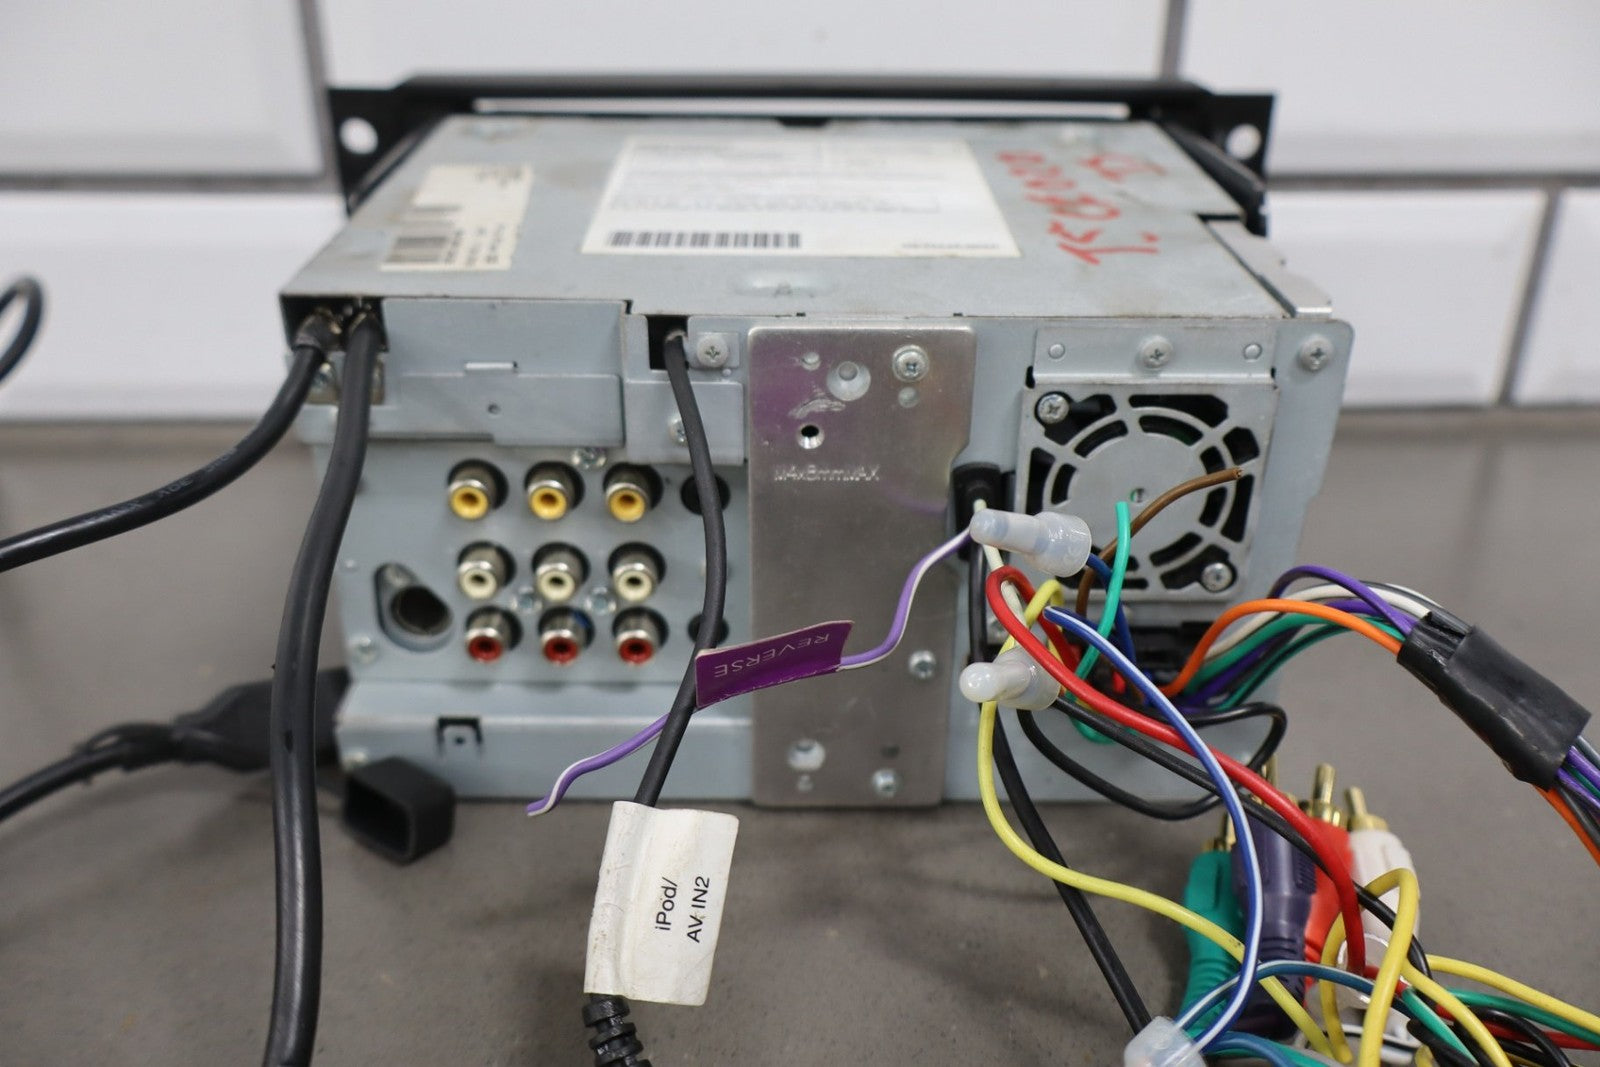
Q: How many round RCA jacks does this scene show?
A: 9